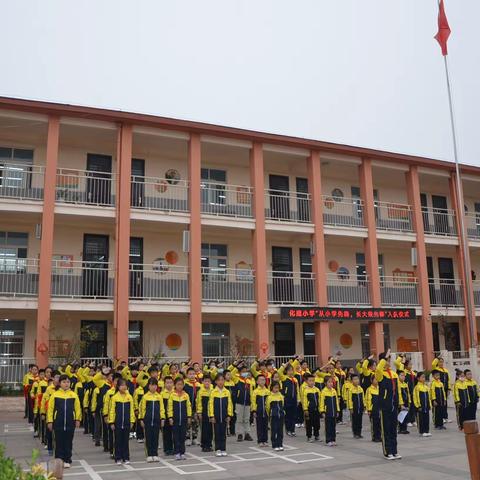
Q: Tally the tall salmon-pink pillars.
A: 8